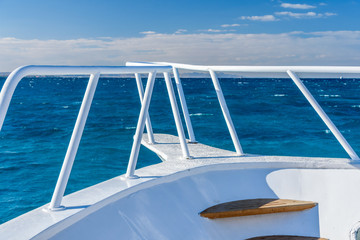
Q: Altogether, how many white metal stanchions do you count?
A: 7